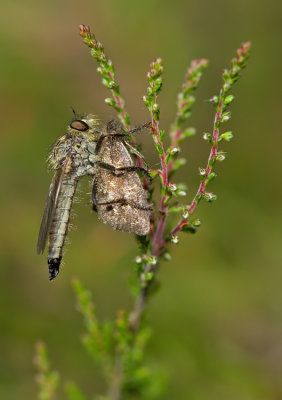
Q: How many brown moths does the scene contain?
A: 1